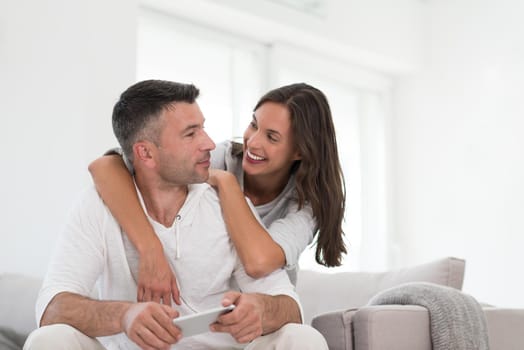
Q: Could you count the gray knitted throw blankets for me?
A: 1